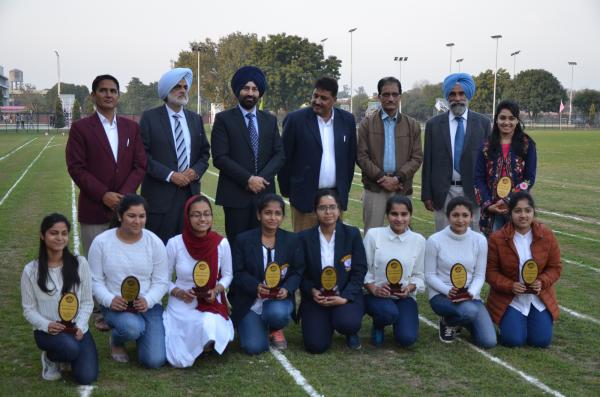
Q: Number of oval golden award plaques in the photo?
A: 9